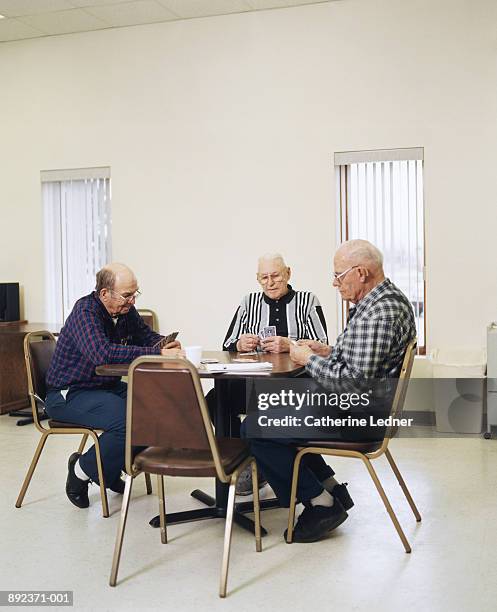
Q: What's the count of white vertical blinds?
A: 2